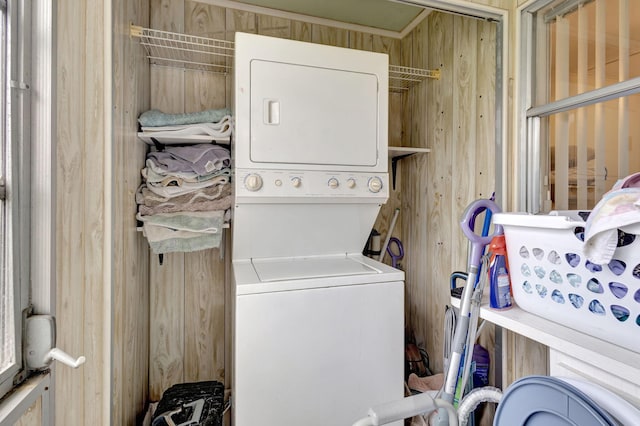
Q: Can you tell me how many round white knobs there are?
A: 6